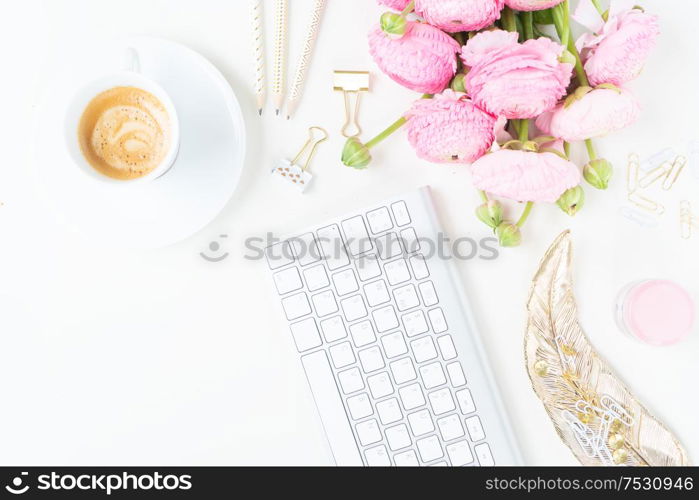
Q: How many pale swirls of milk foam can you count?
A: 1